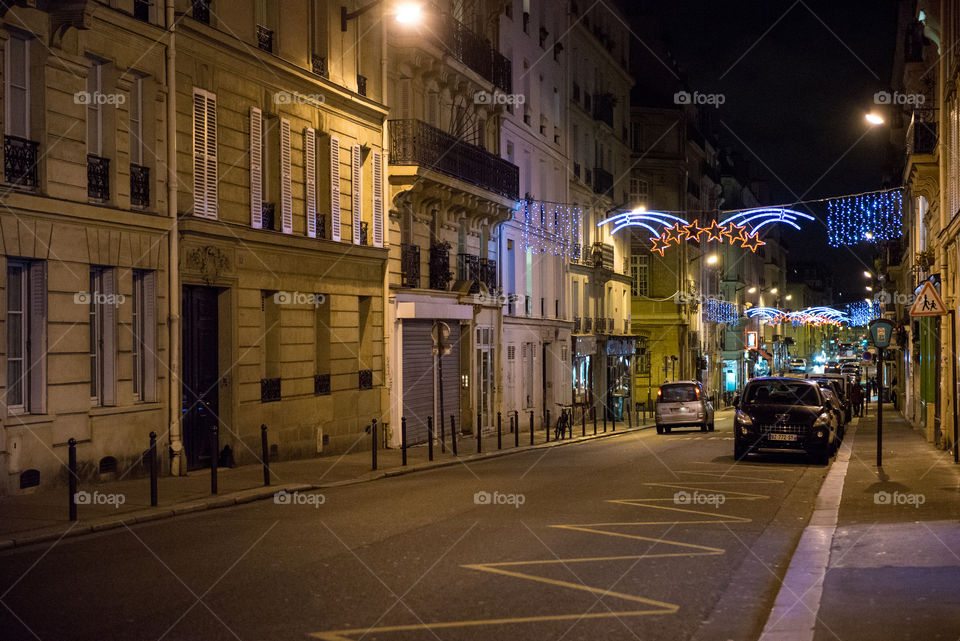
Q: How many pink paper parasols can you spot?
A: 0